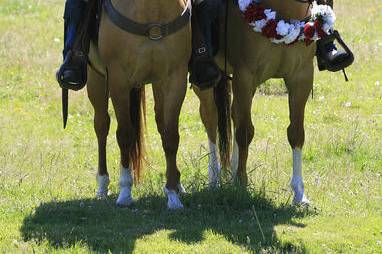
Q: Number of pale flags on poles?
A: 0